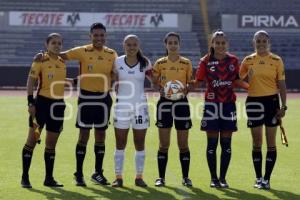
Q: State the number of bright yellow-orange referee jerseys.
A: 4